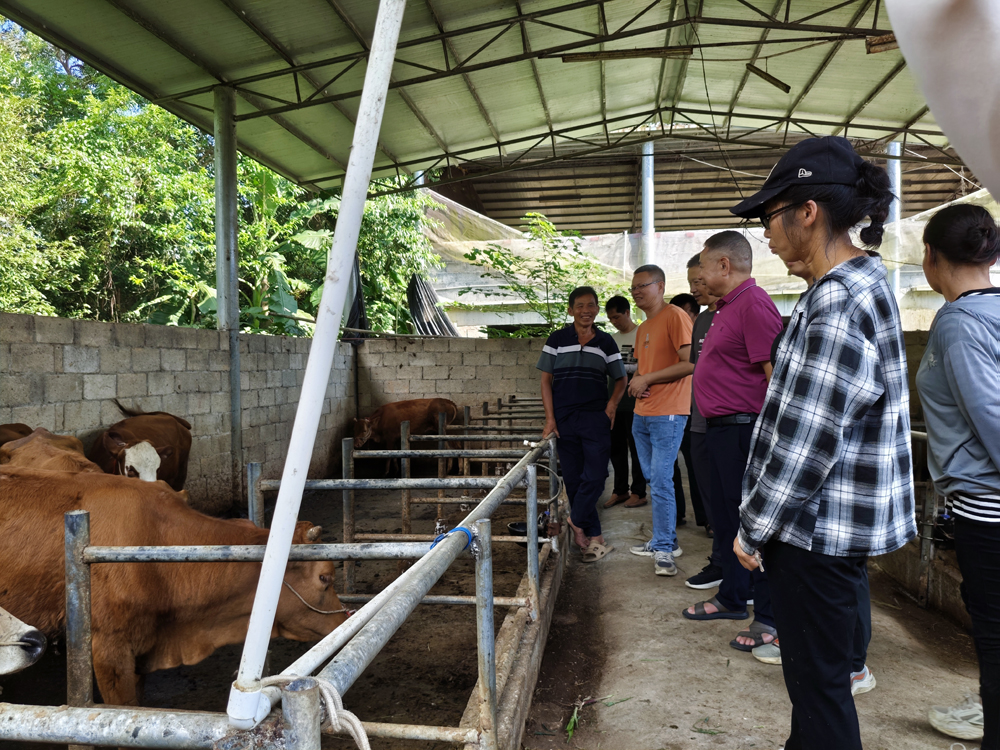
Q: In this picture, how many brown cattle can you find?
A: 5